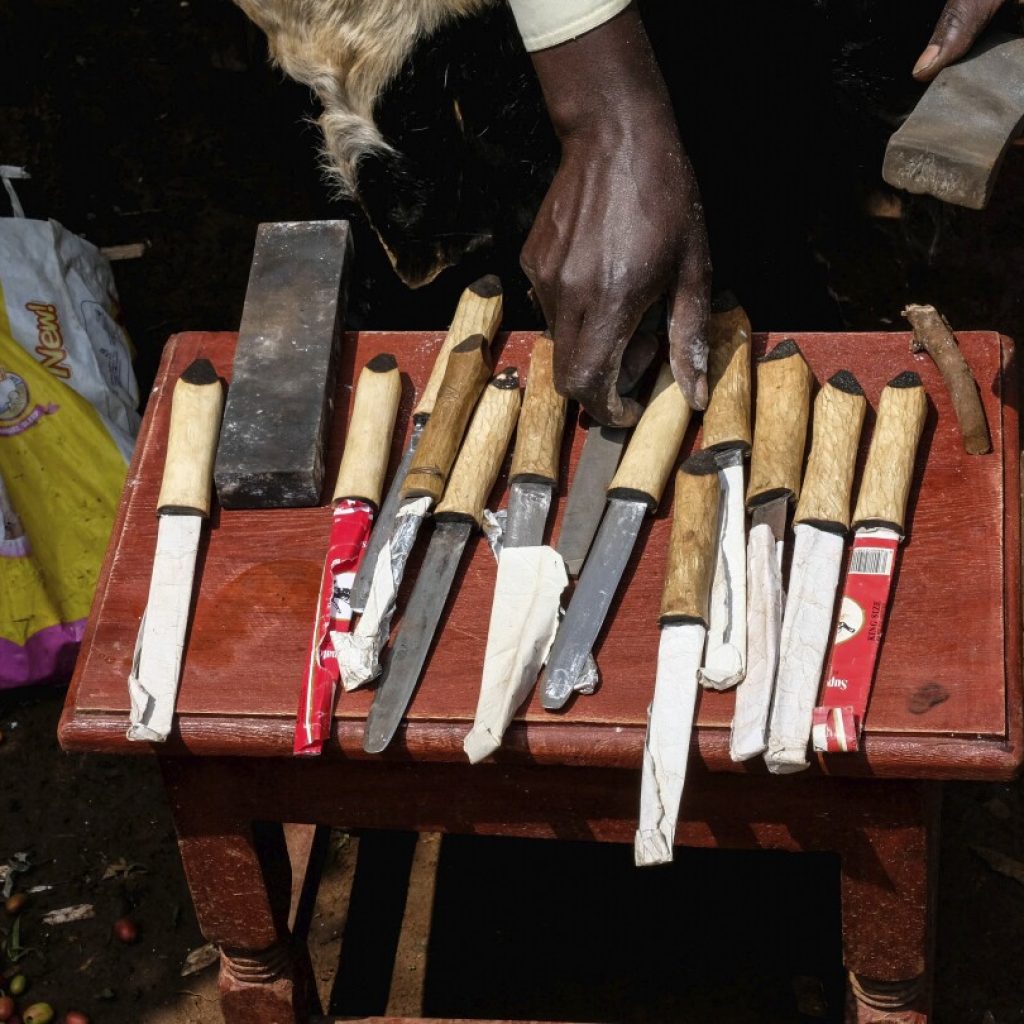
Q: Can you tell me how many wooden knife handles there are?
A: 12